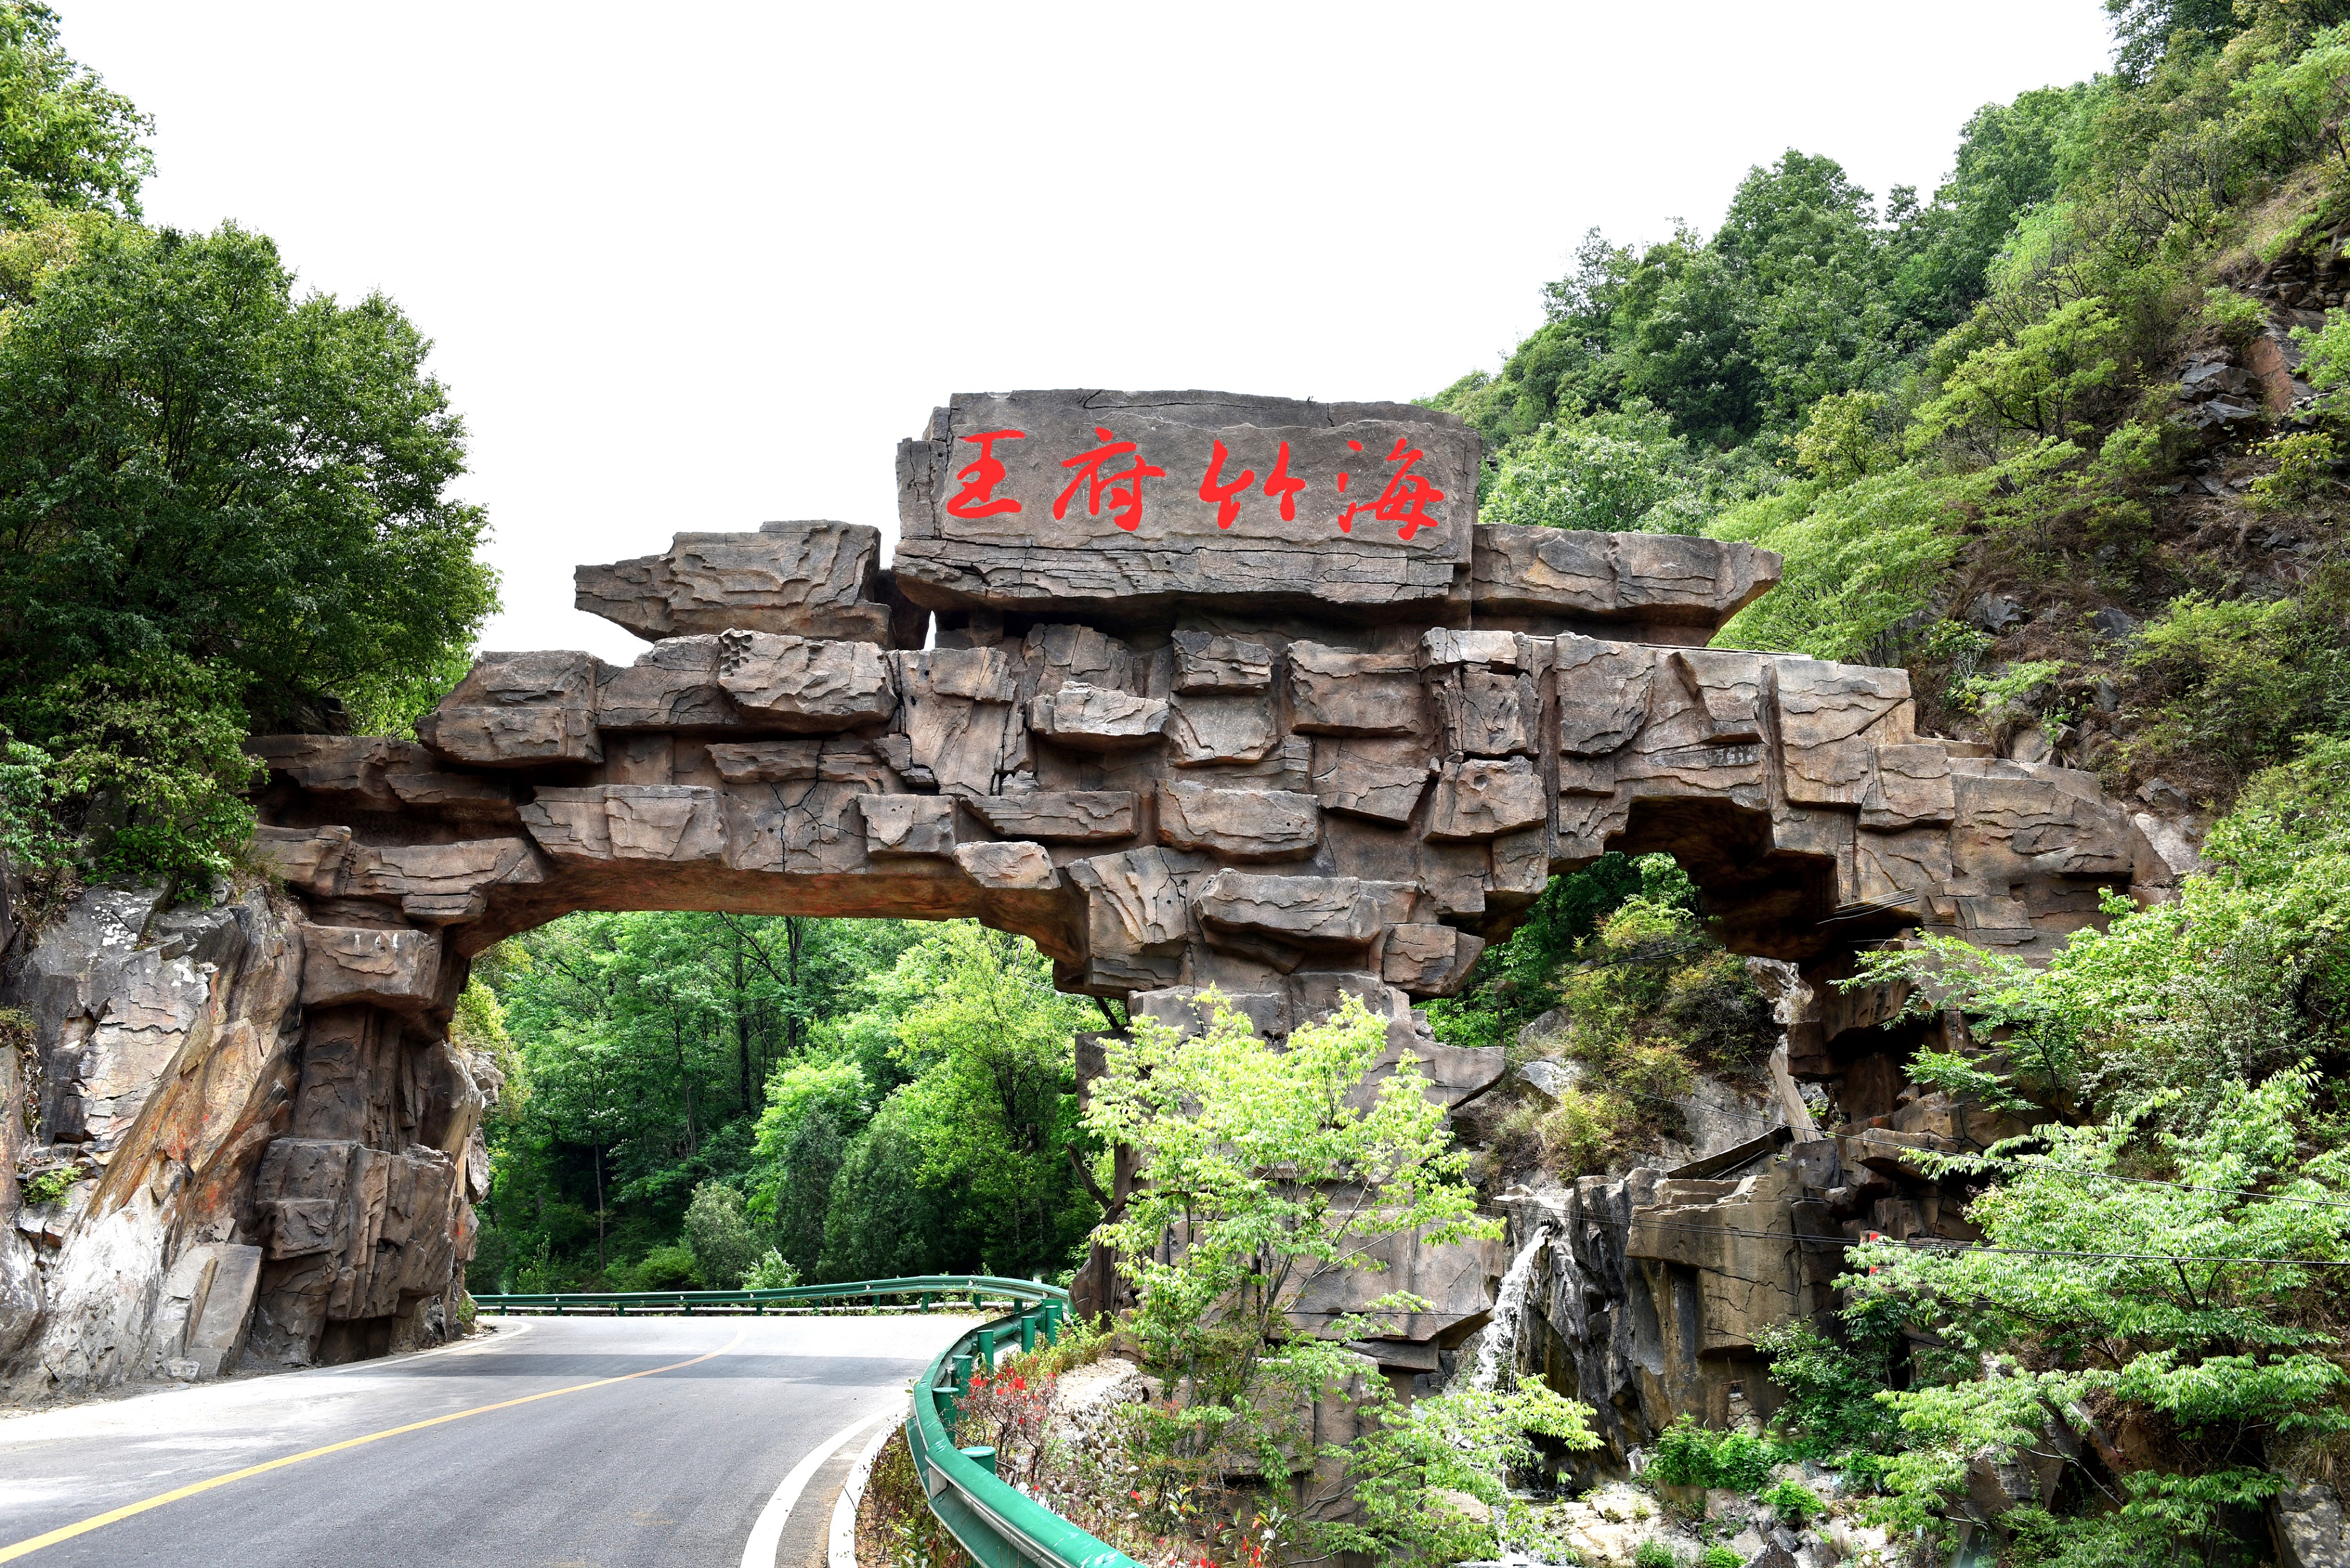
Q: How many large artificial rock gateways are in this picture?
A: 1